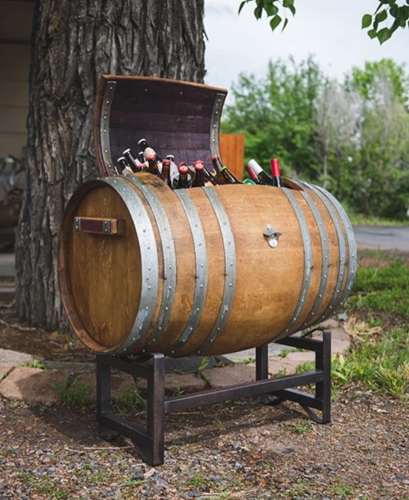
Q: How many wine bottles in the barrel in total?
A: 3